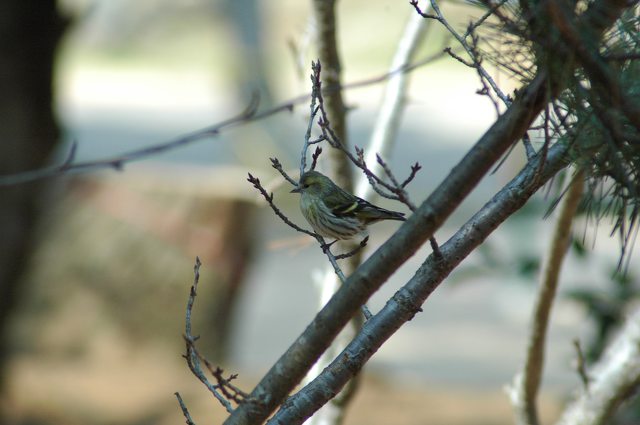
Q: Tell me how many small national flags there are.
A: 0